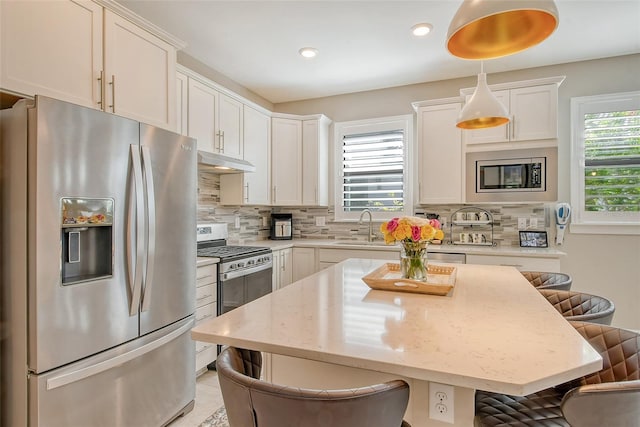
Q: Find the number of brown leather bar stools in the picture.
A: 4